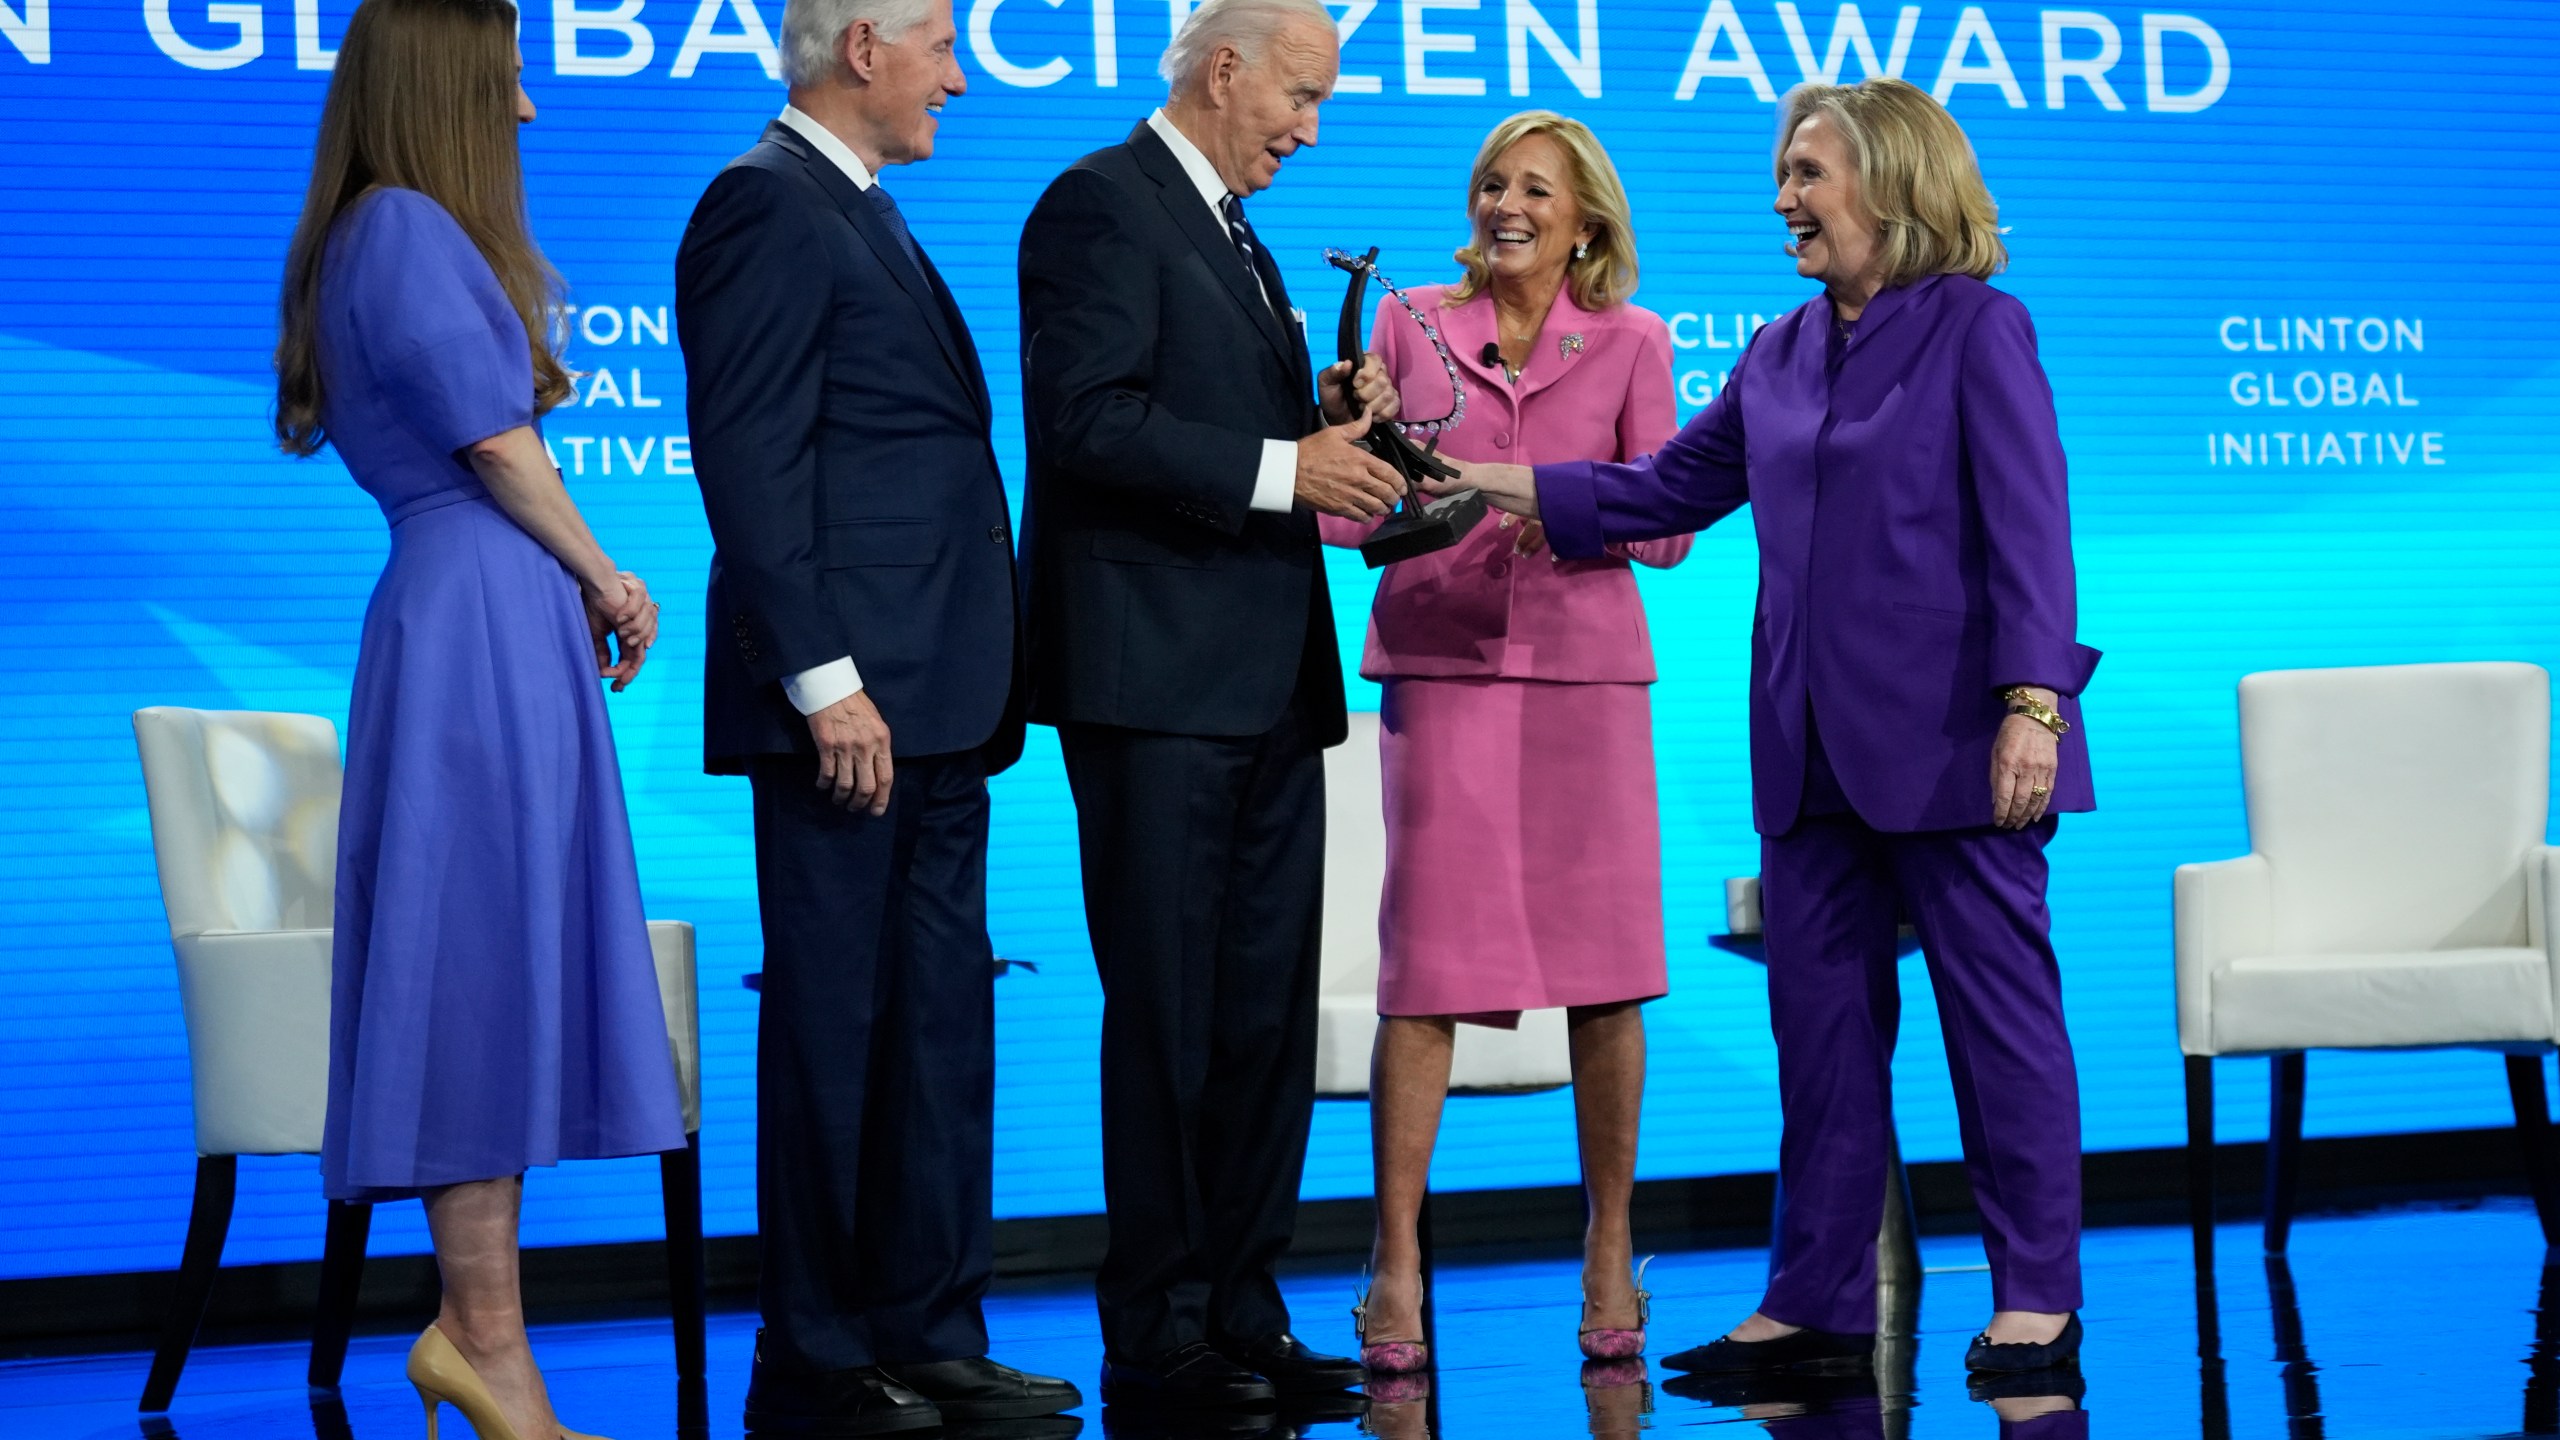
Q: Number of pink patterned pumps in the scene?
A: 2